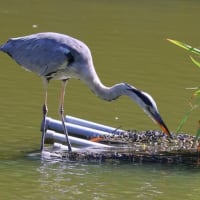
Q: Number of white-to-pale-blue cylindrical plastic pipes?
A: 4